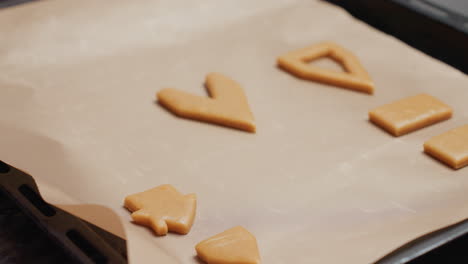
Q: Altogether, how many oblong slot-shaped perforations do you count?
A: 3